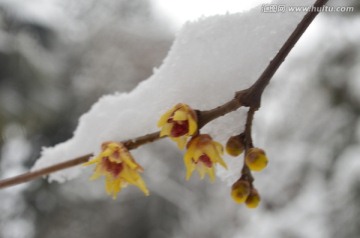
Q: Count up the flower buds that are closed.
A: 4